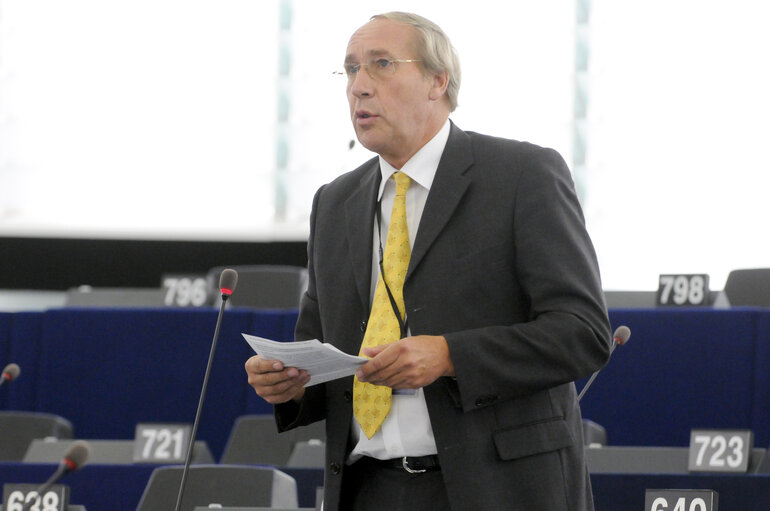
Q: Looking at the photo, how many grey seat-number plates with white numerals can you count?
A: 6